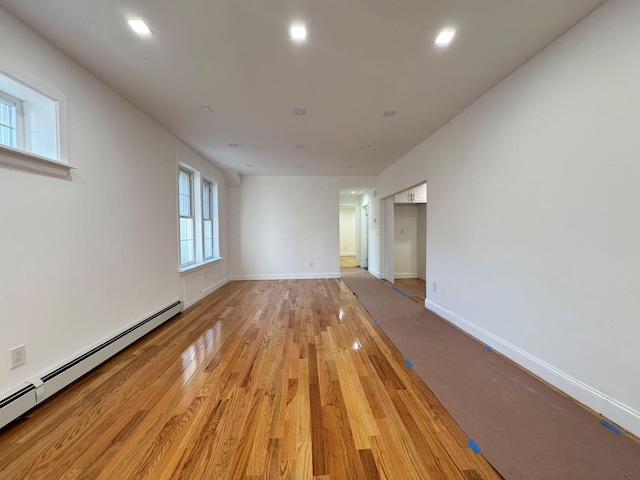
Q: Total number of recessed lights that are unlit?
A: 9